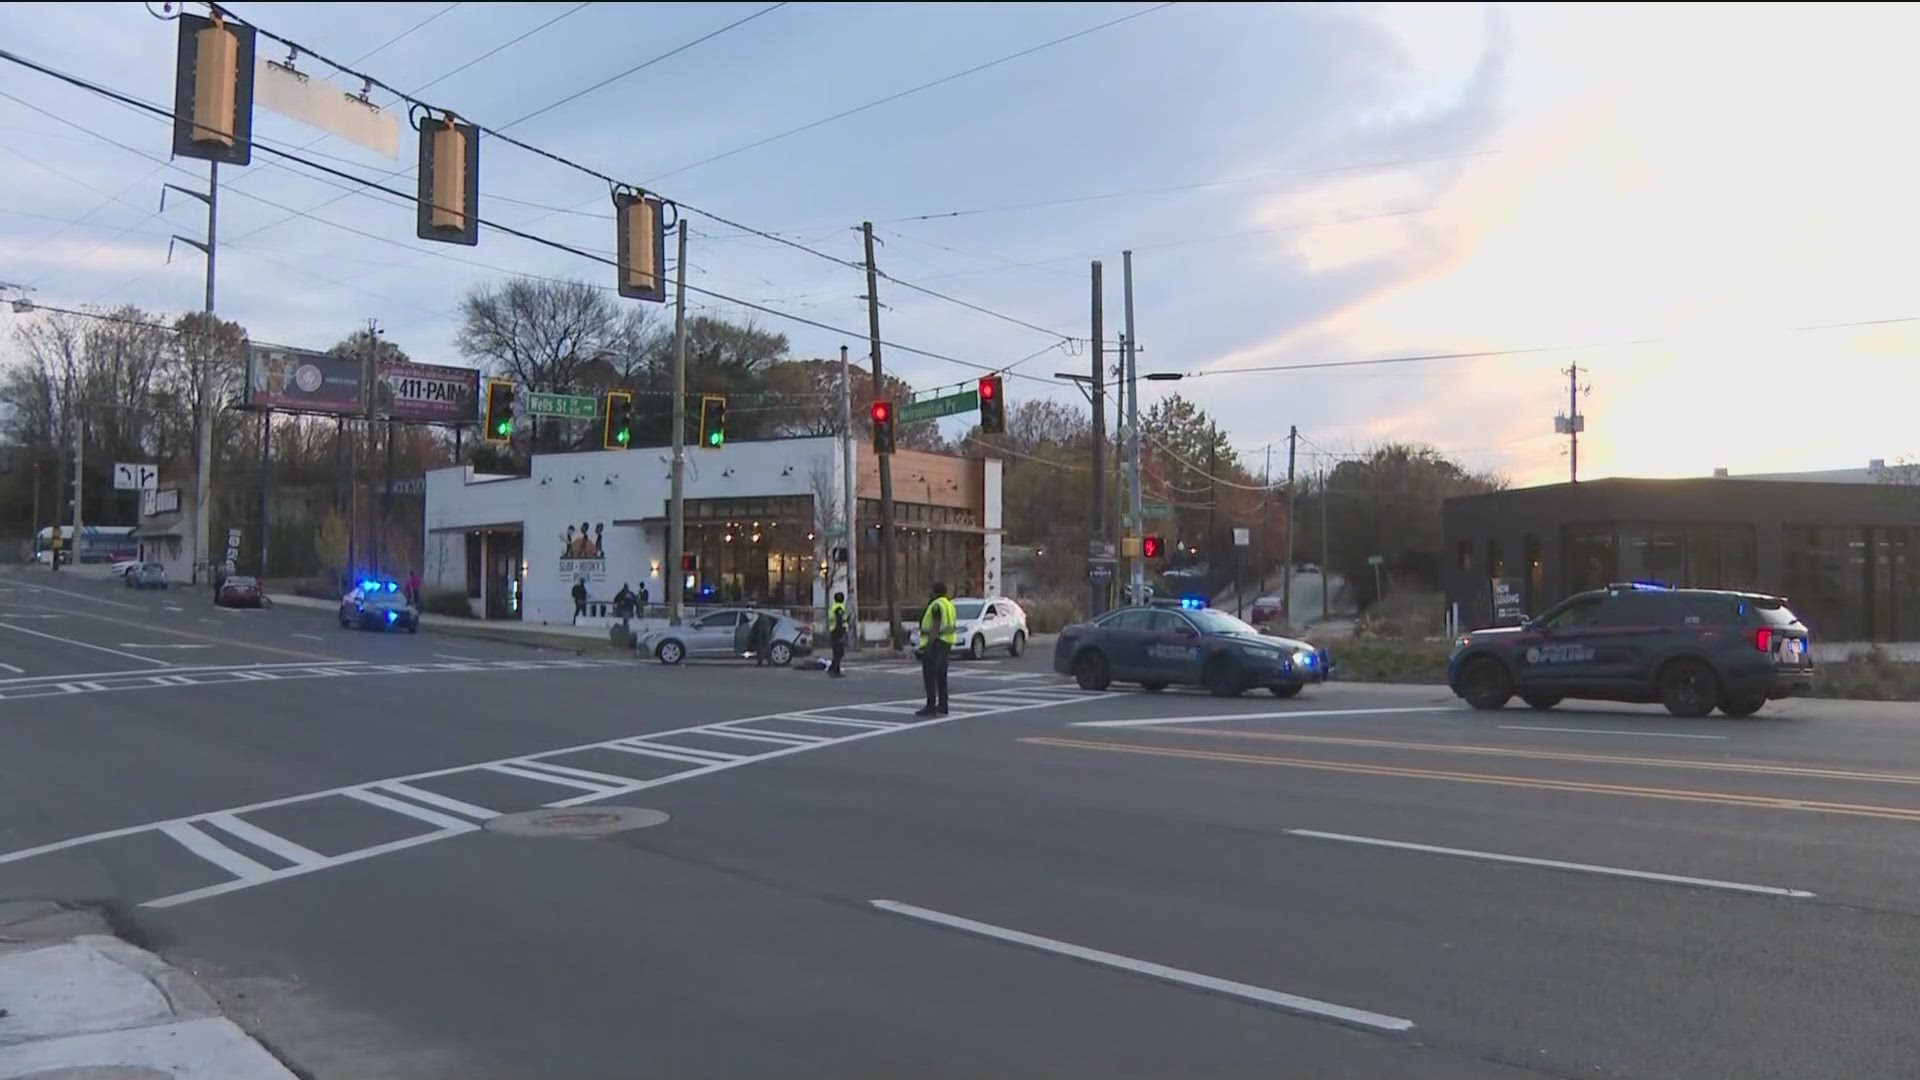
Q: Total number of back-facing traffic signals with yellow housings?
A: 3